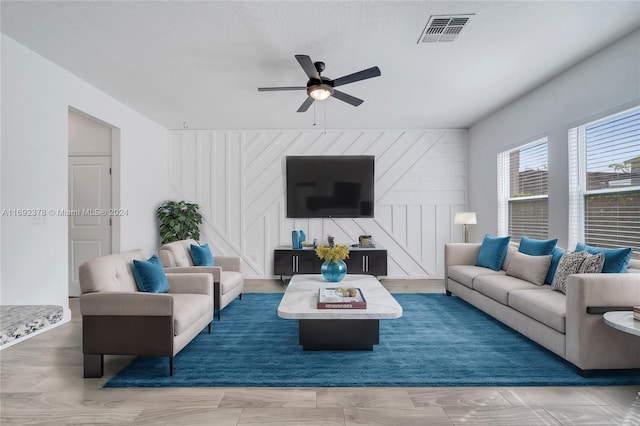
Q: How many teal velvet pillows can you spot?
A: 6